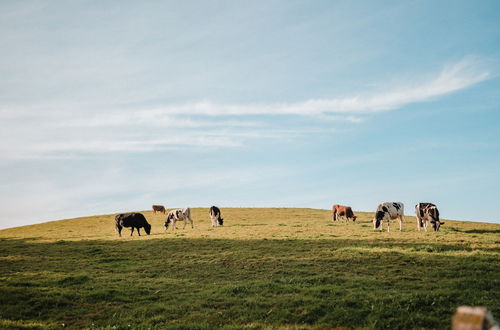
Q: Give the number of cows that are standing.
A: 7